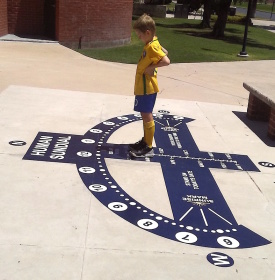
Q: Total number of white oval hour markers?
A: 14